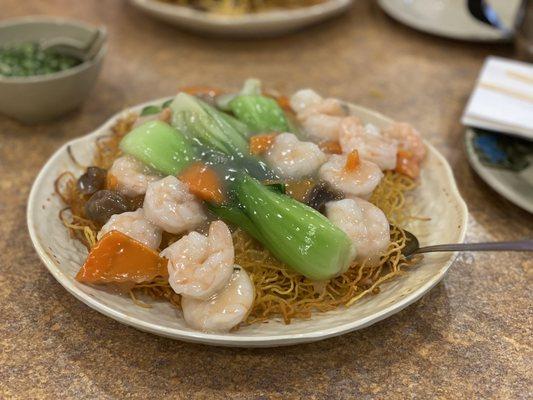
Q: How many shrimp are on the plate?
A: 12